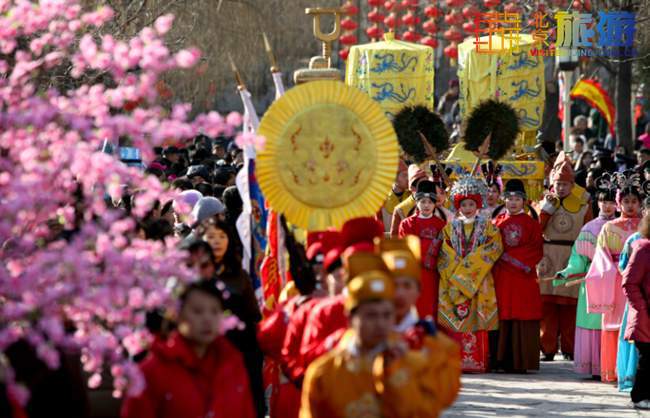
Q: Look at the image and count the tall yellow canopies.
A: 2